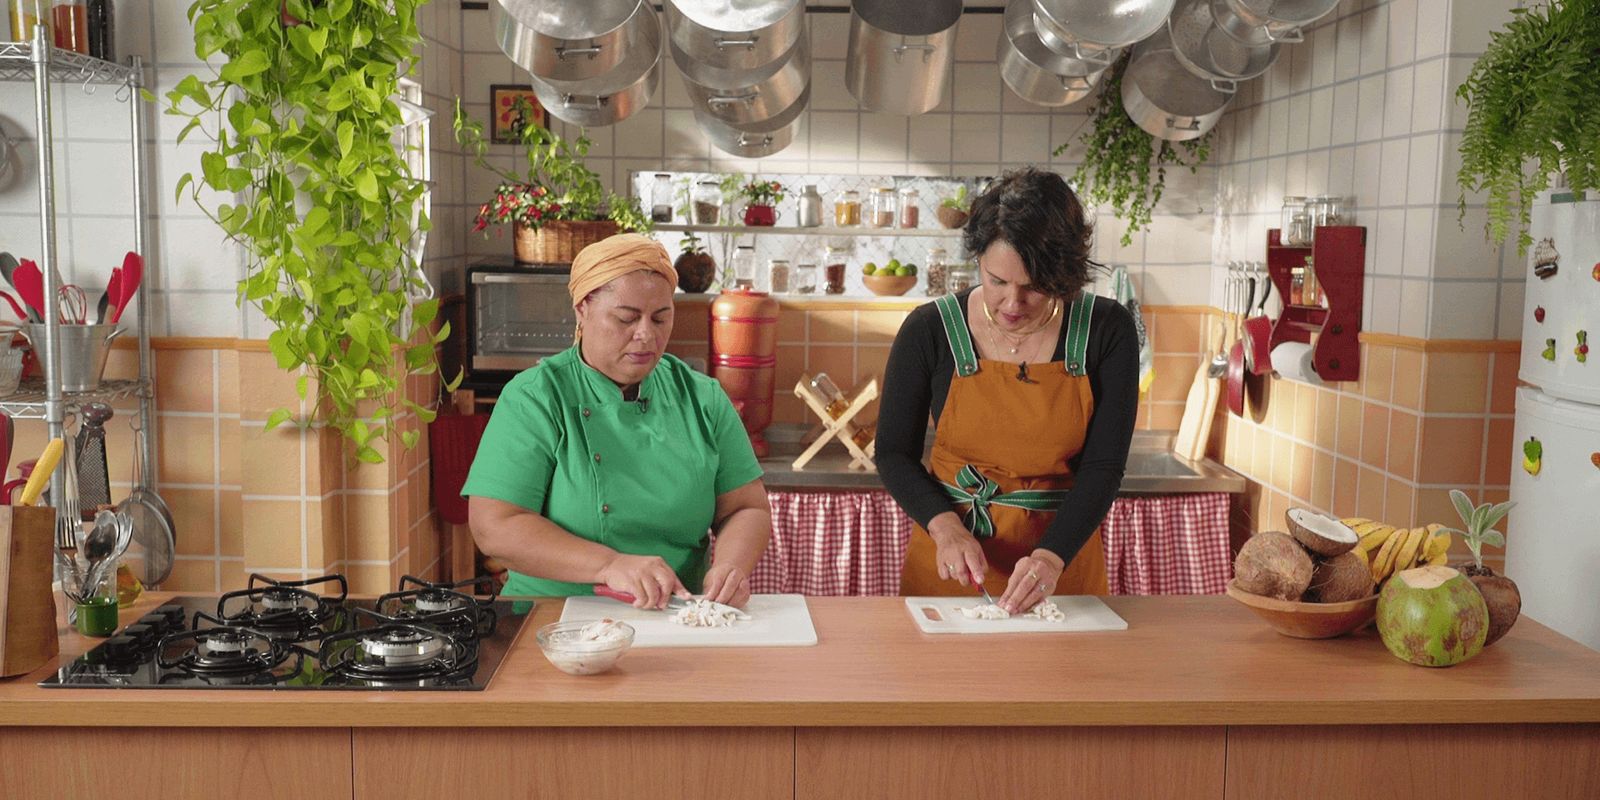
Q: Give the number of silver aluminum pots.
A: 11